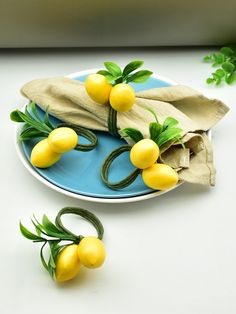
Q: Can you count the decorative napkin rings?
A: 4